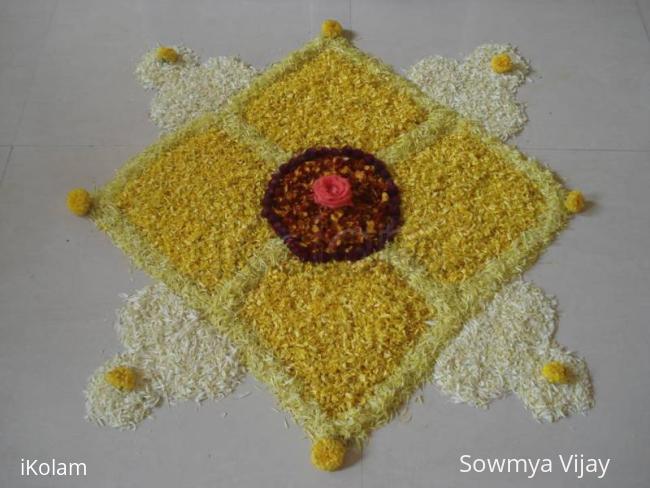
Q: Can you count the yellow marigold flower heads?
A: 8